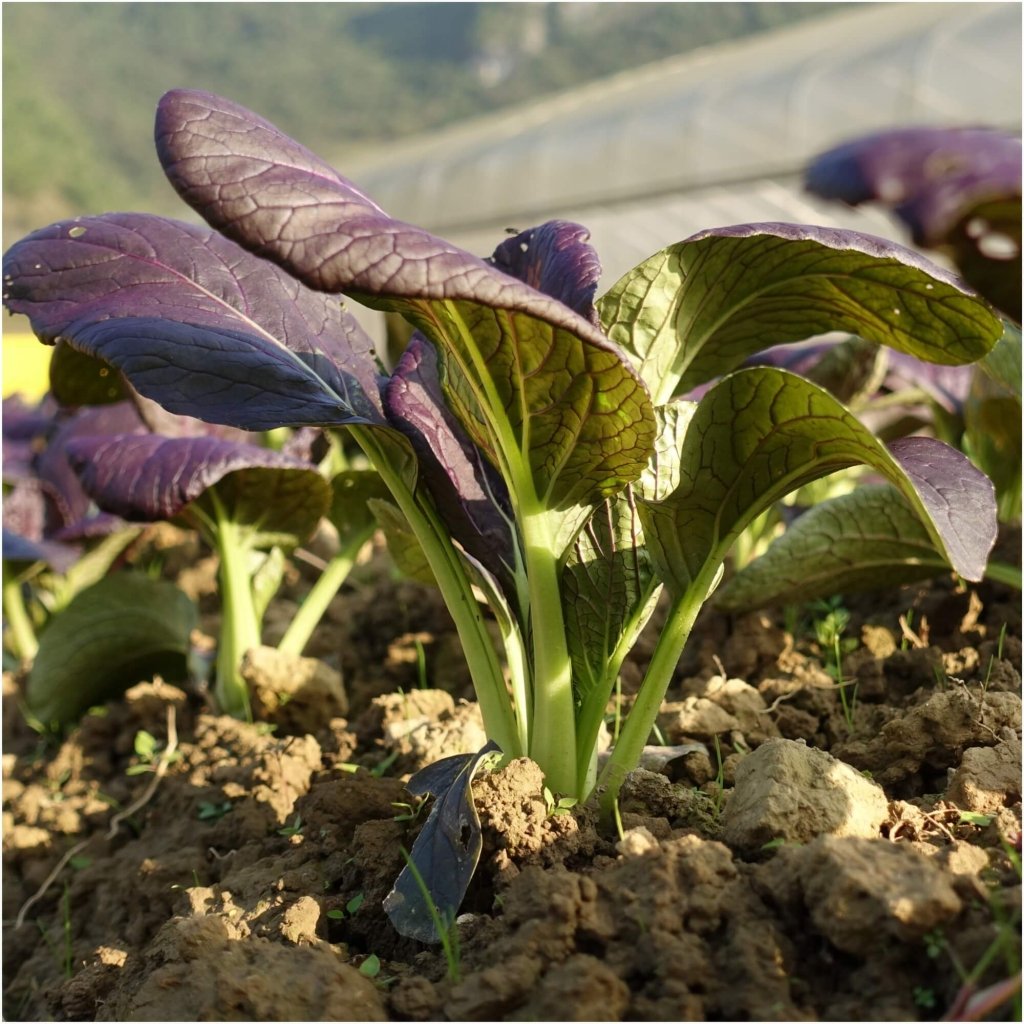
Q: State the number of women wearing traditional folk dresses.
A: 0